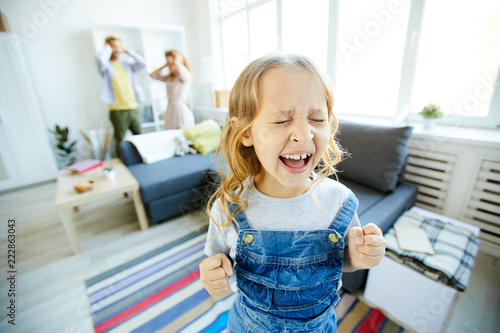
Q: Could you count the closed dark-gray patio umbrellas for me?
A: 0